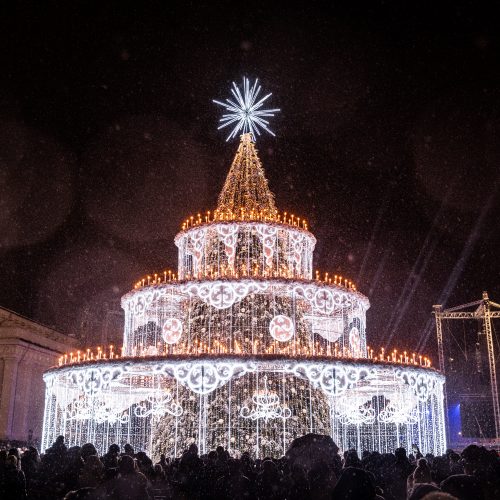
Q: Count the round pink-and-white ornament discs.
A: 3